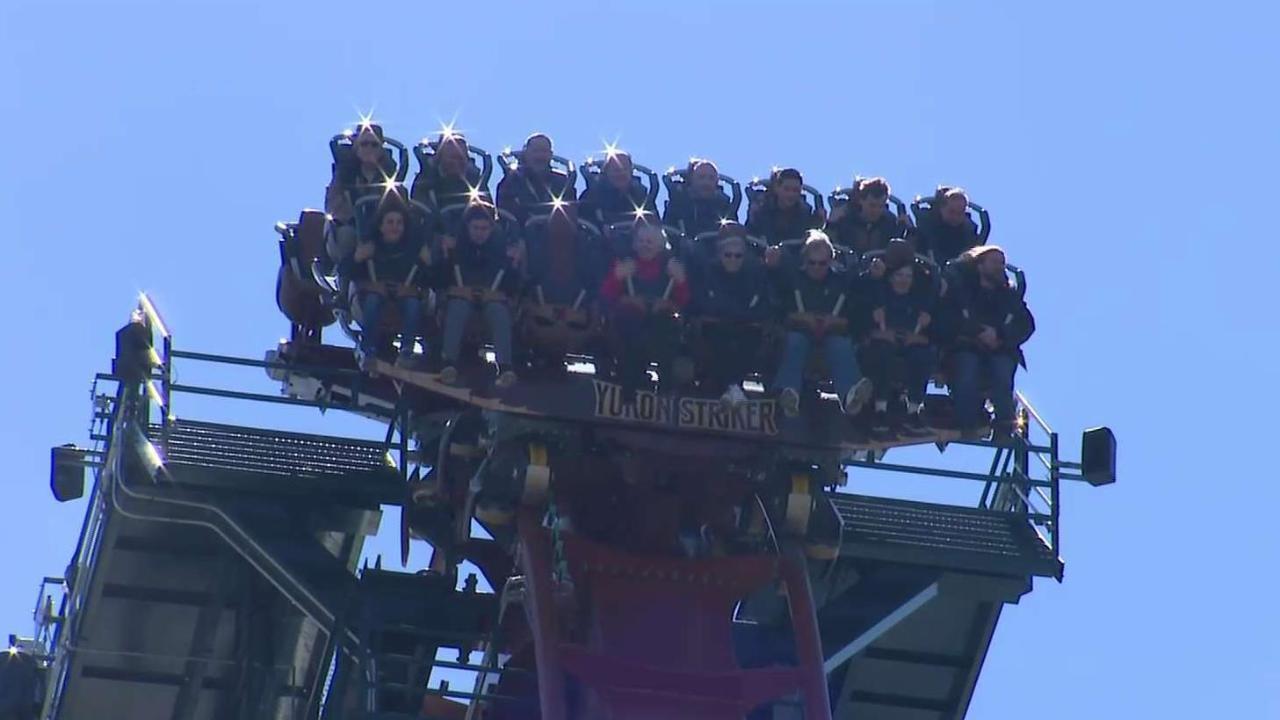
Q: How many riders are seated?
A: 15